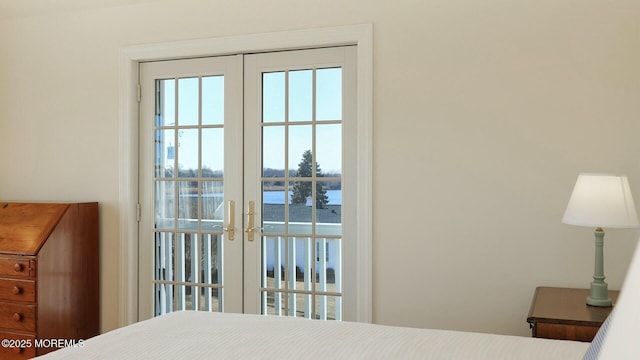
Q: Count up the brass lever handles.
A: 2